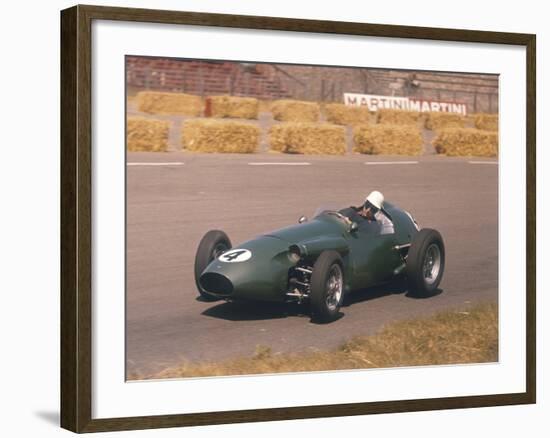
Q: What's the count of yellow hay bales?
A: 12